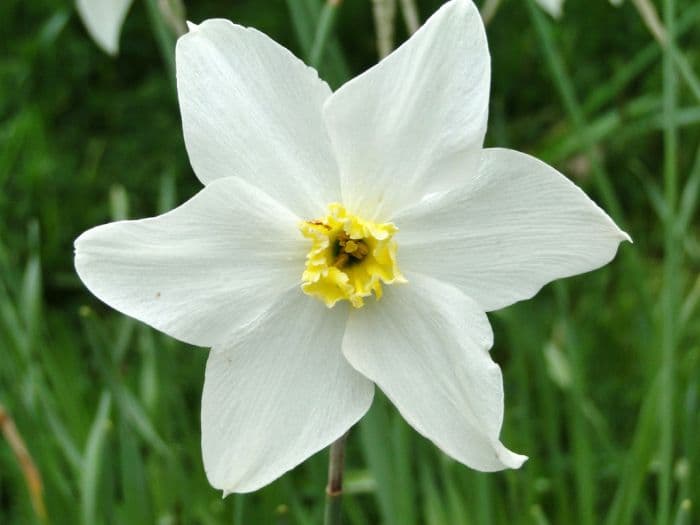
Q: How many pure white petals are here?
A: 6